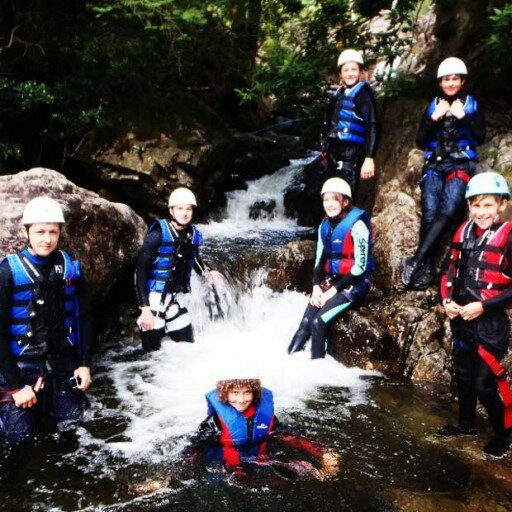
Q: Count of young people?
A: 7